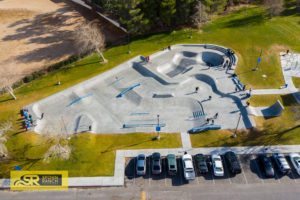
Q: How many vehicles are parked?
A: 10